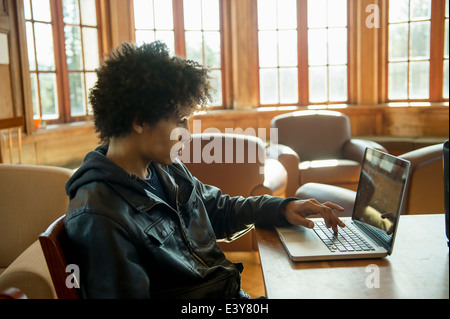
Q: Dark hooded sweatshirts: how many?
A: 1